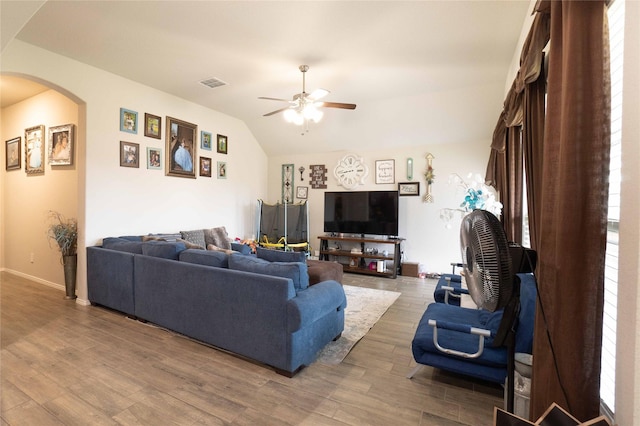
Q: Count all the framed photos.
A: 12